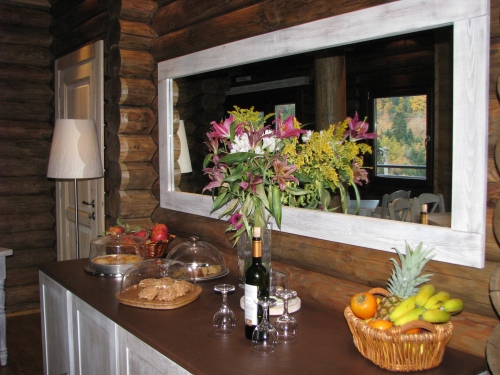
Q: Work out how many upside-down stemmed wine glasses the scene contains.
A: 3